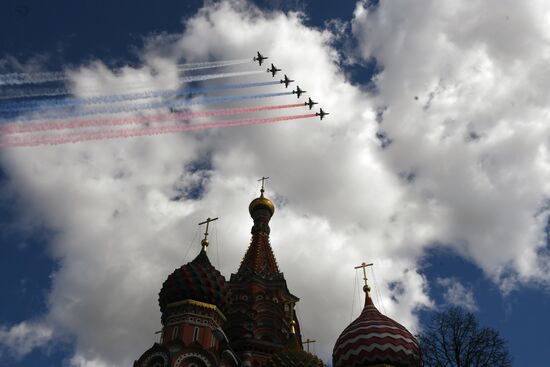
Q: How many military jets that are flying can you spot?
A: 6